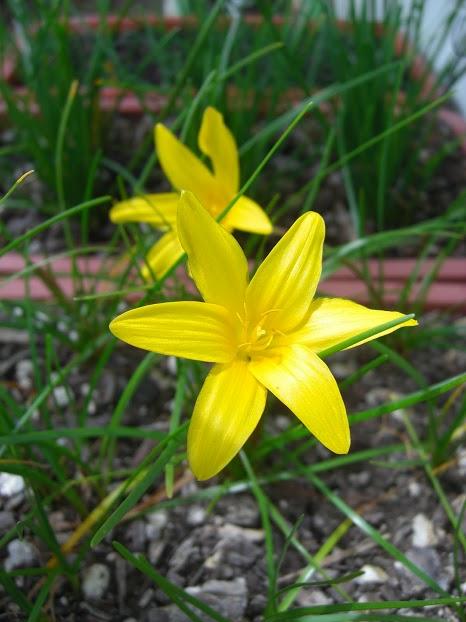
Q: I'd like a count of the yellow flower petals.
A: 11